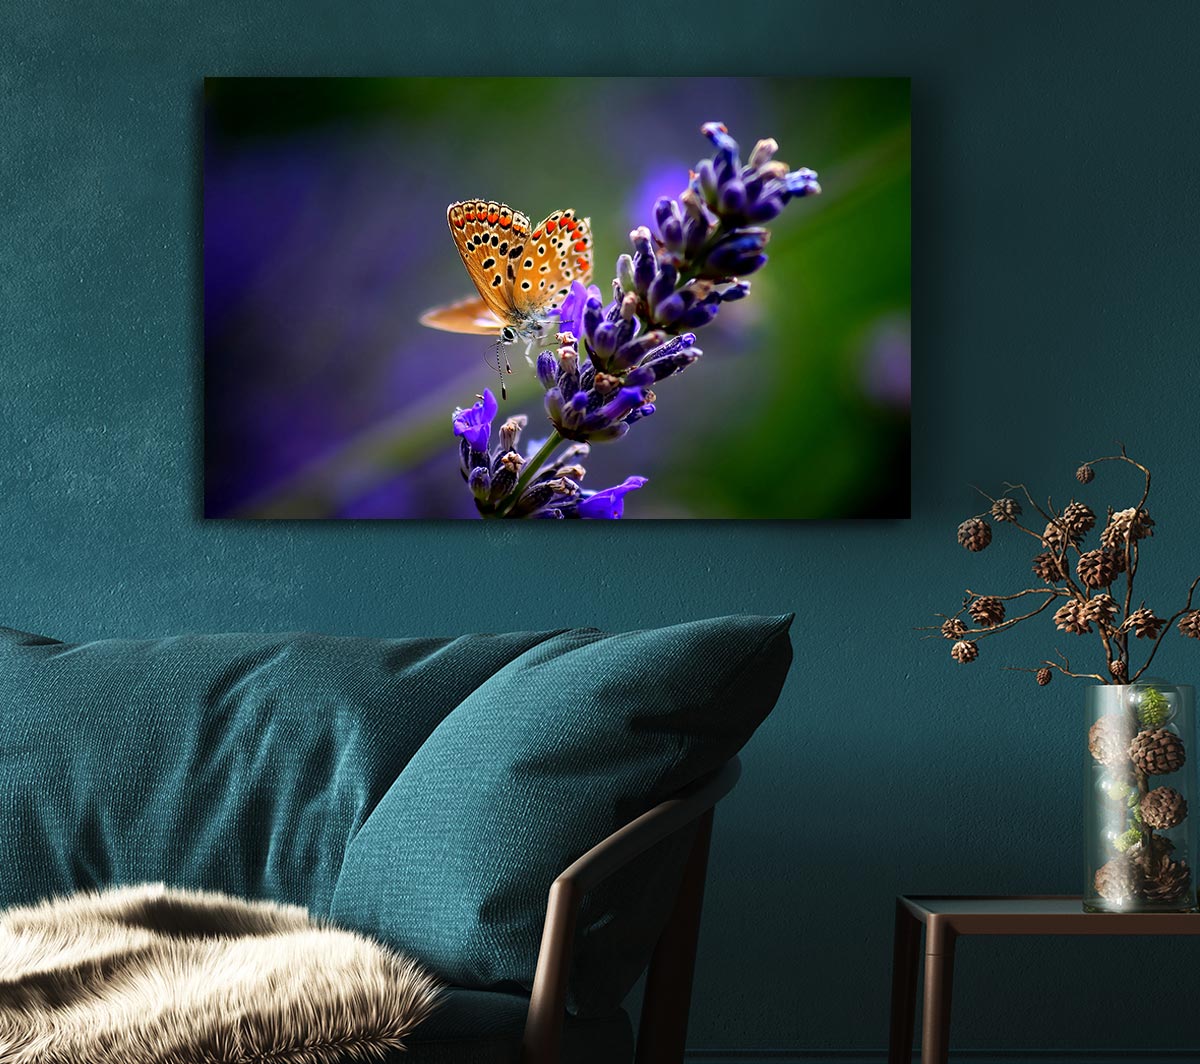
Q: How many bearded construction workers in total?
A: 0